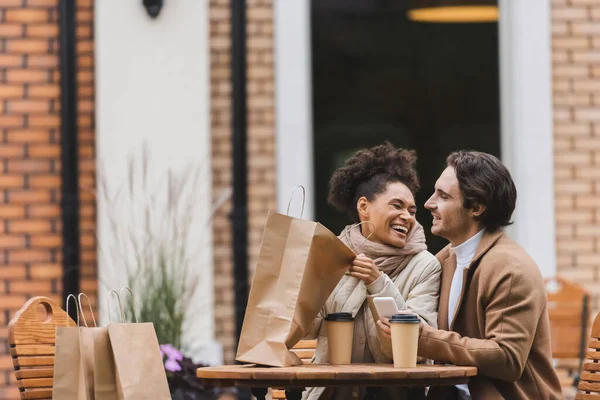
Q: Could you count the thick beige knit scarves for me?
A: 1